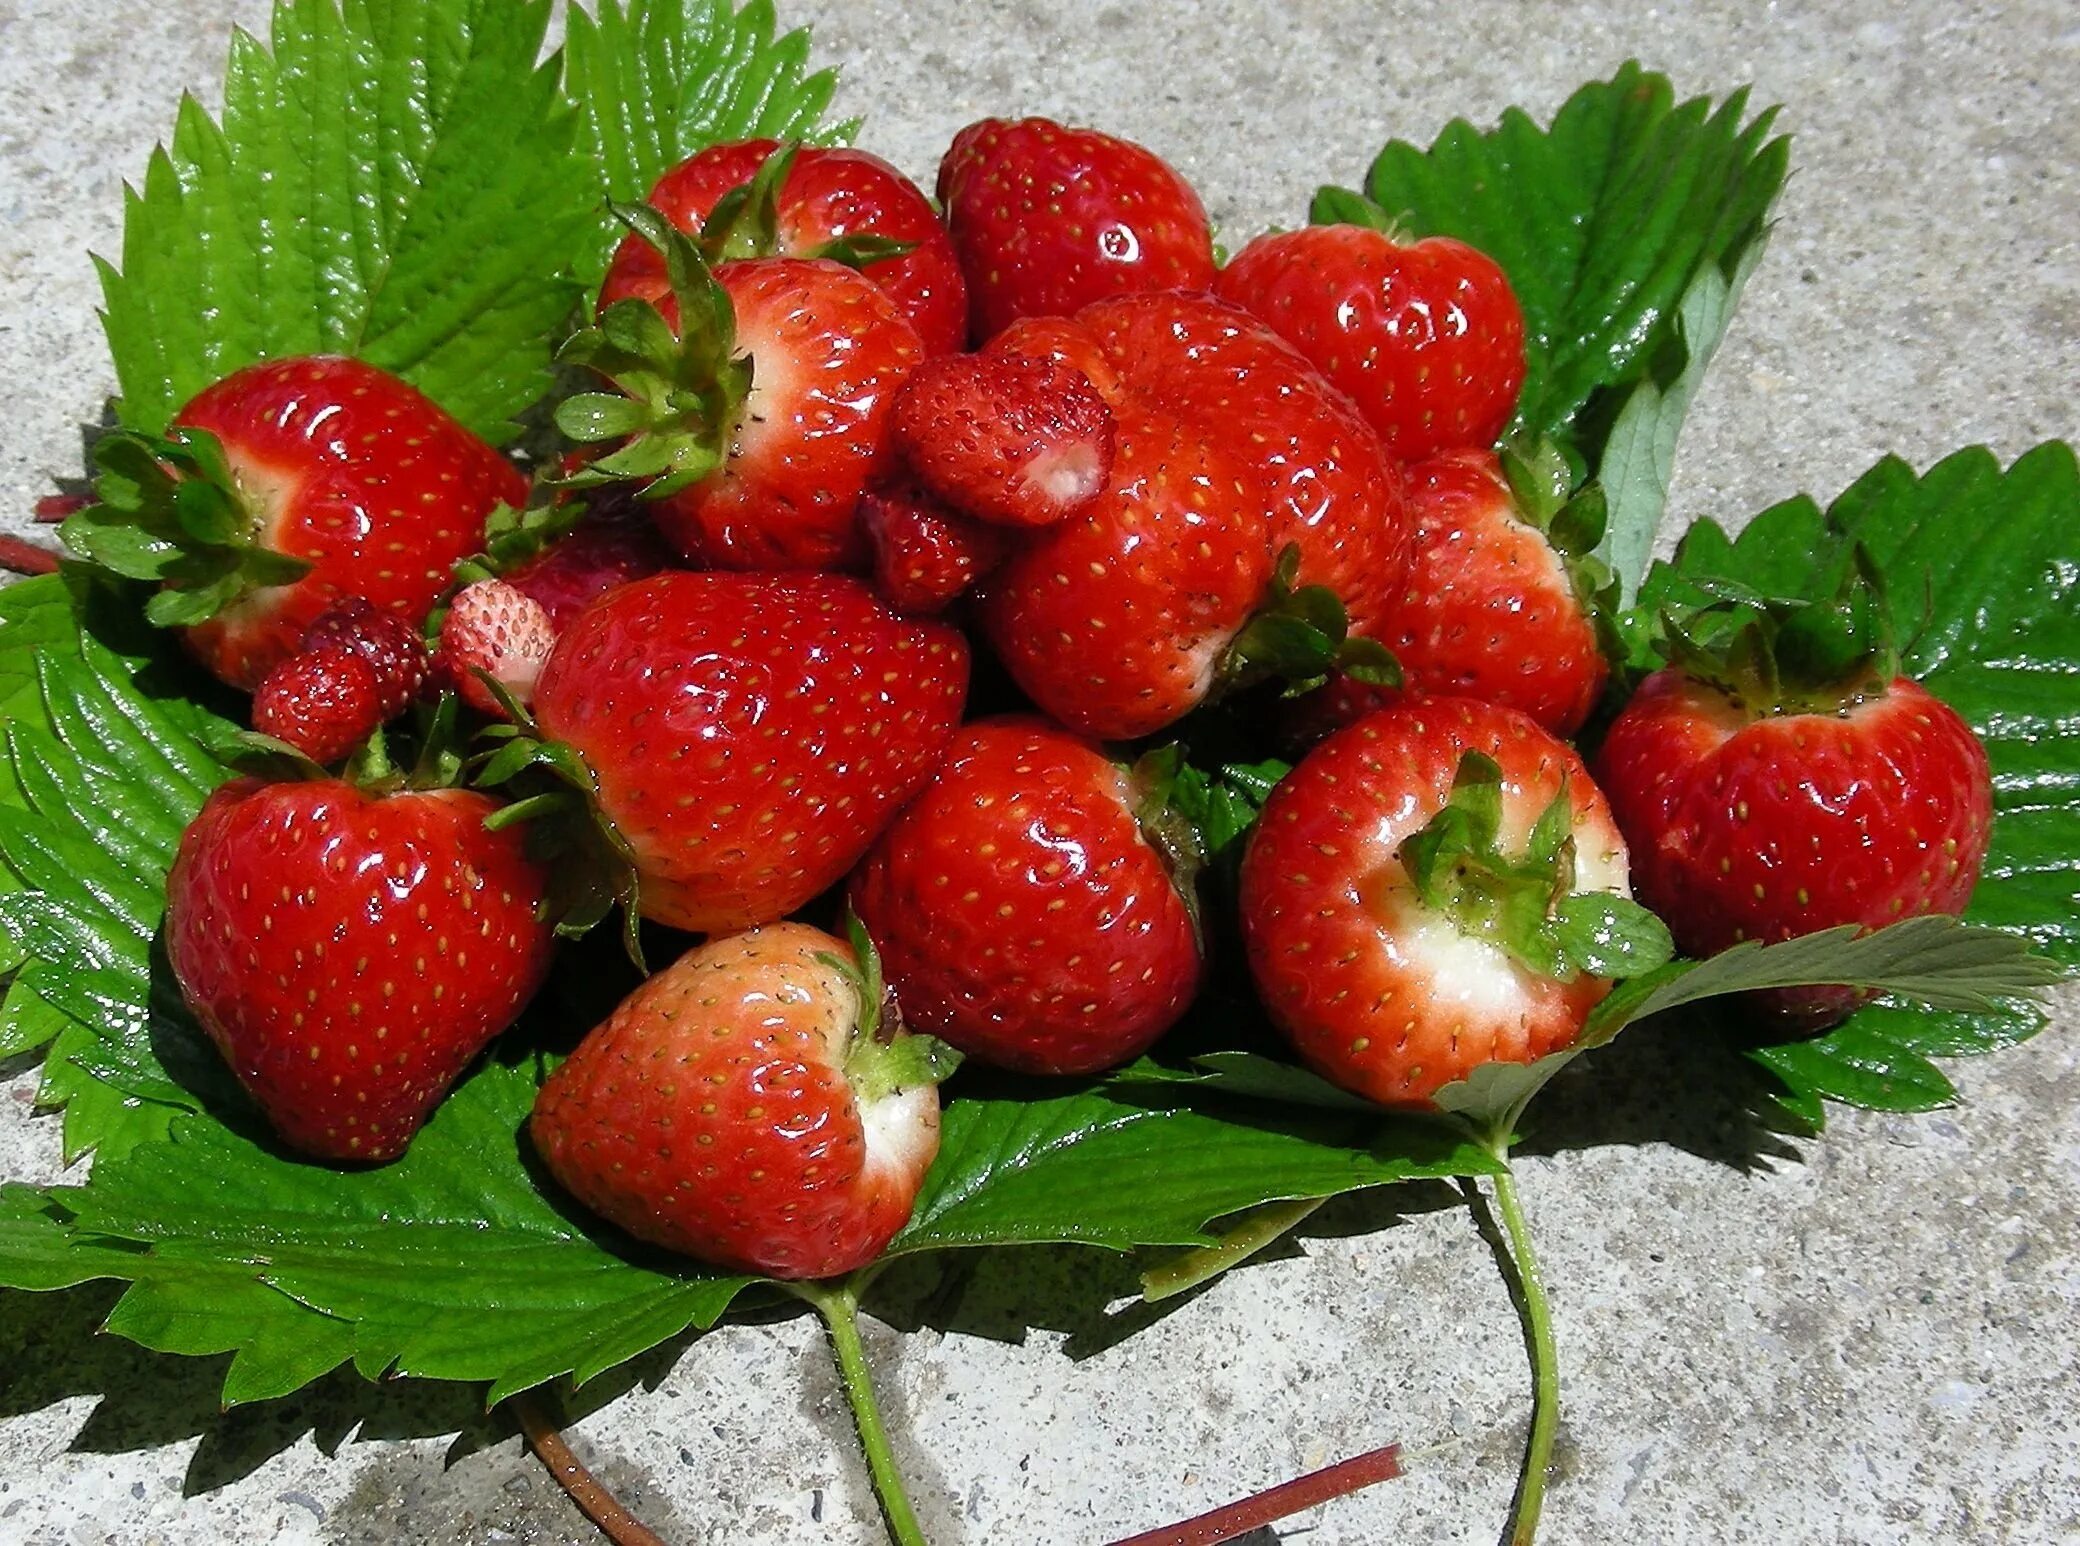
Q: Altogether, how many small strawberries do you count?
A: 5